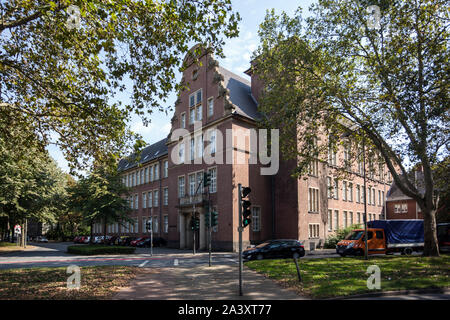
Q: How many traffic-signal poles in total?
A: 4